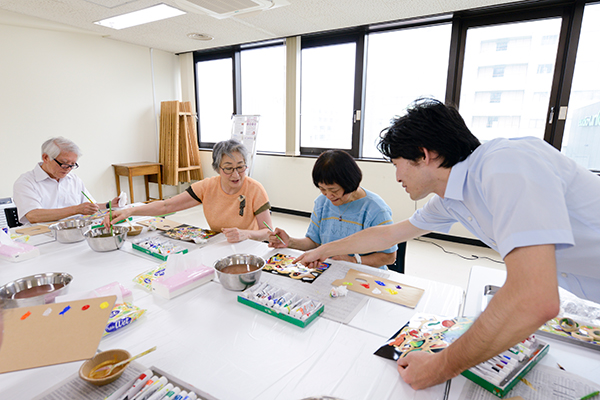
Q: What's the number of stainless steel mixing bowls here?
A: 4